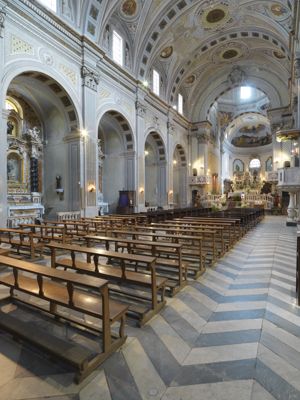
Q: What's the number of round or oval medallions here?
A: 7